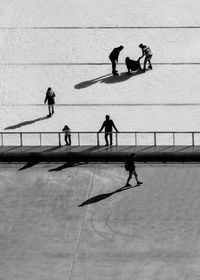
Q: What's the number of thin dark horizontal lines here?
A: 3